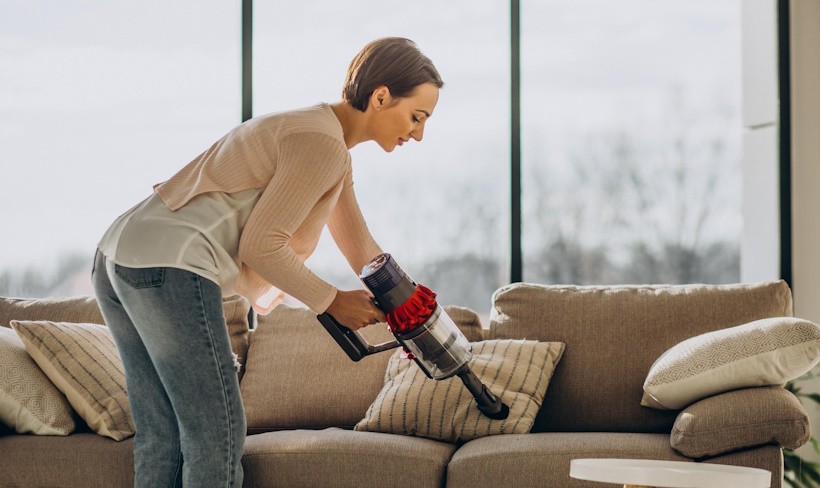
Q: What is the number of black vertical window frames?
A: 3